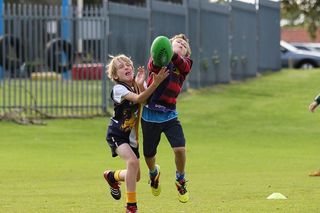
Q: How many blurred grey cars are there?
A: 1